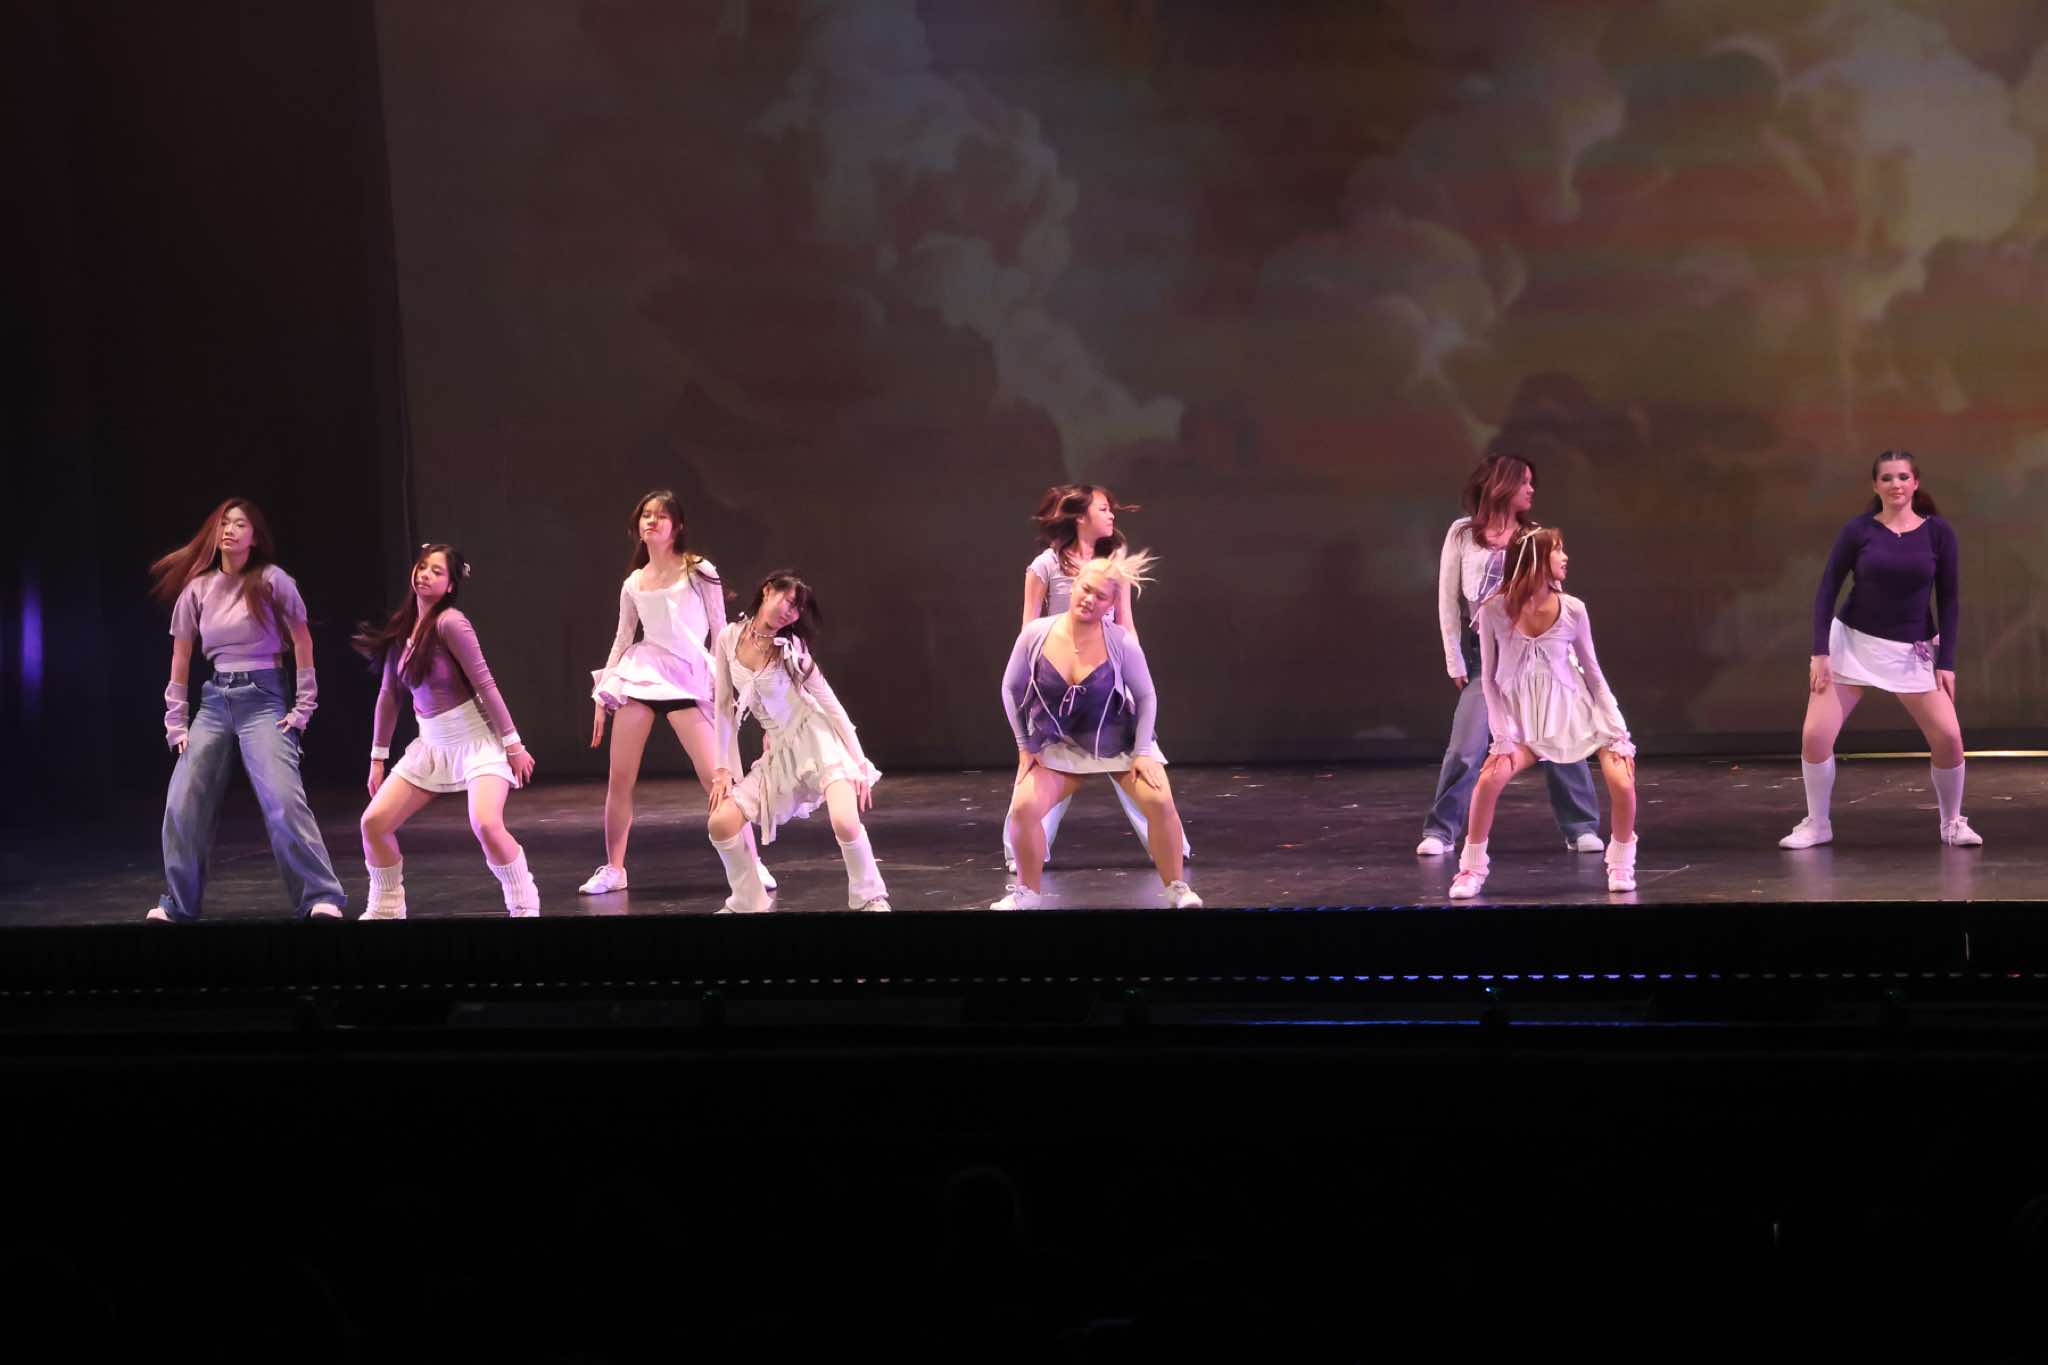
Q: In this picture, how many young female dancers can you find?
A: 9